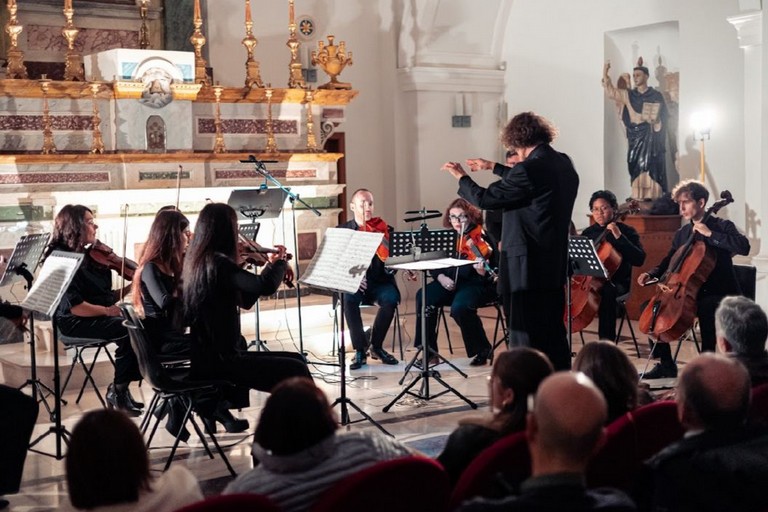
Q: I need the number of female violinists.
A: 4